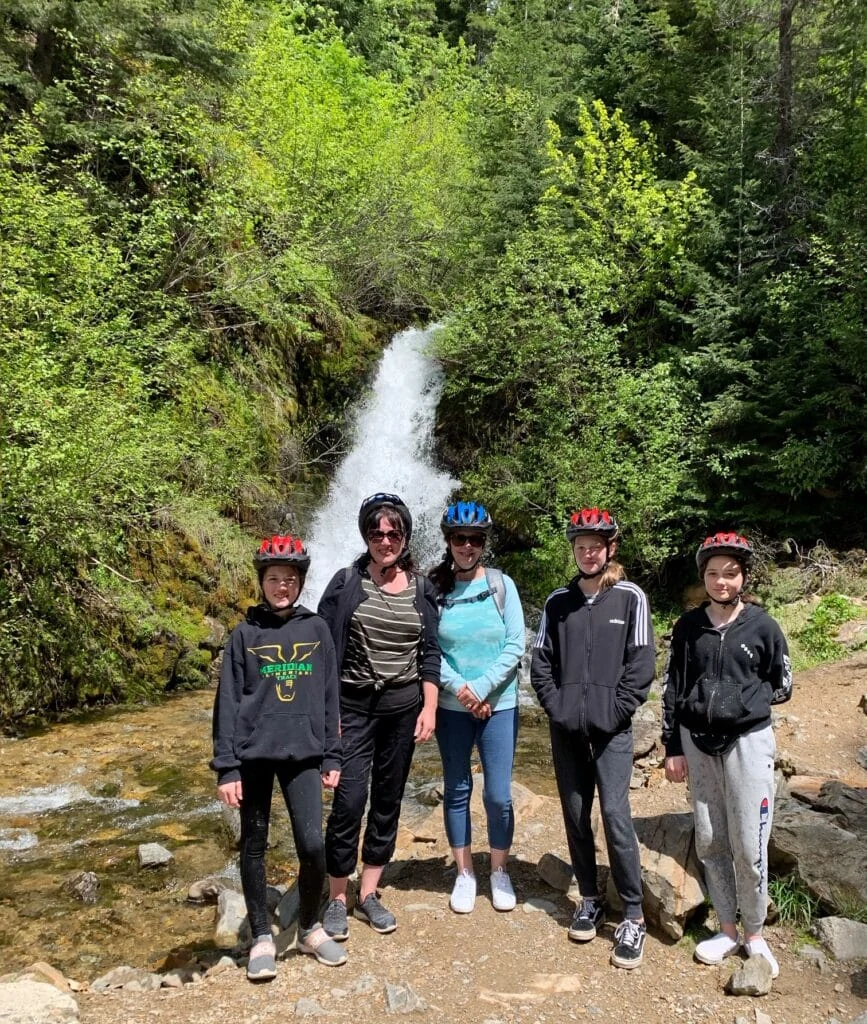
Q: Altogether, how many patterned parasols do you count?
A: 0